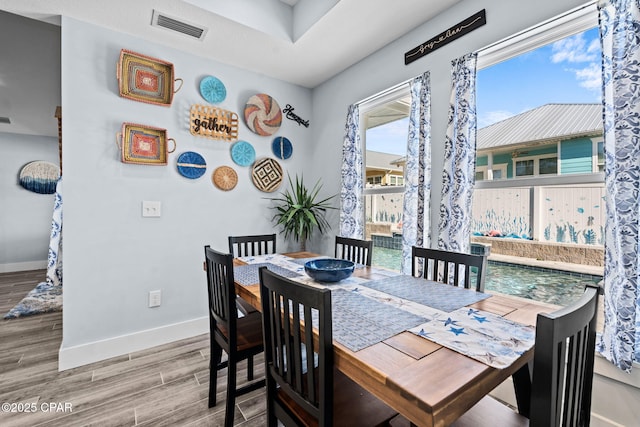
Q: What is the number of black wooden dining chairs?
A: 6